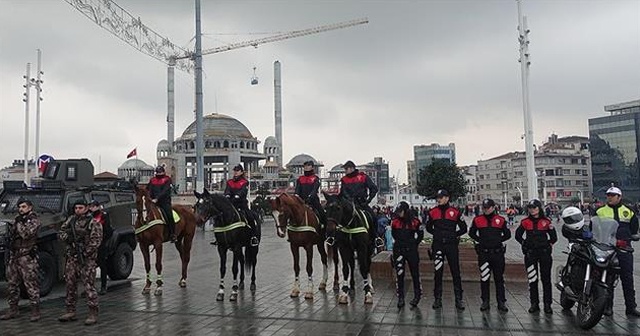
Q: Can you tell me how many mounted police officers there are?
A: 4